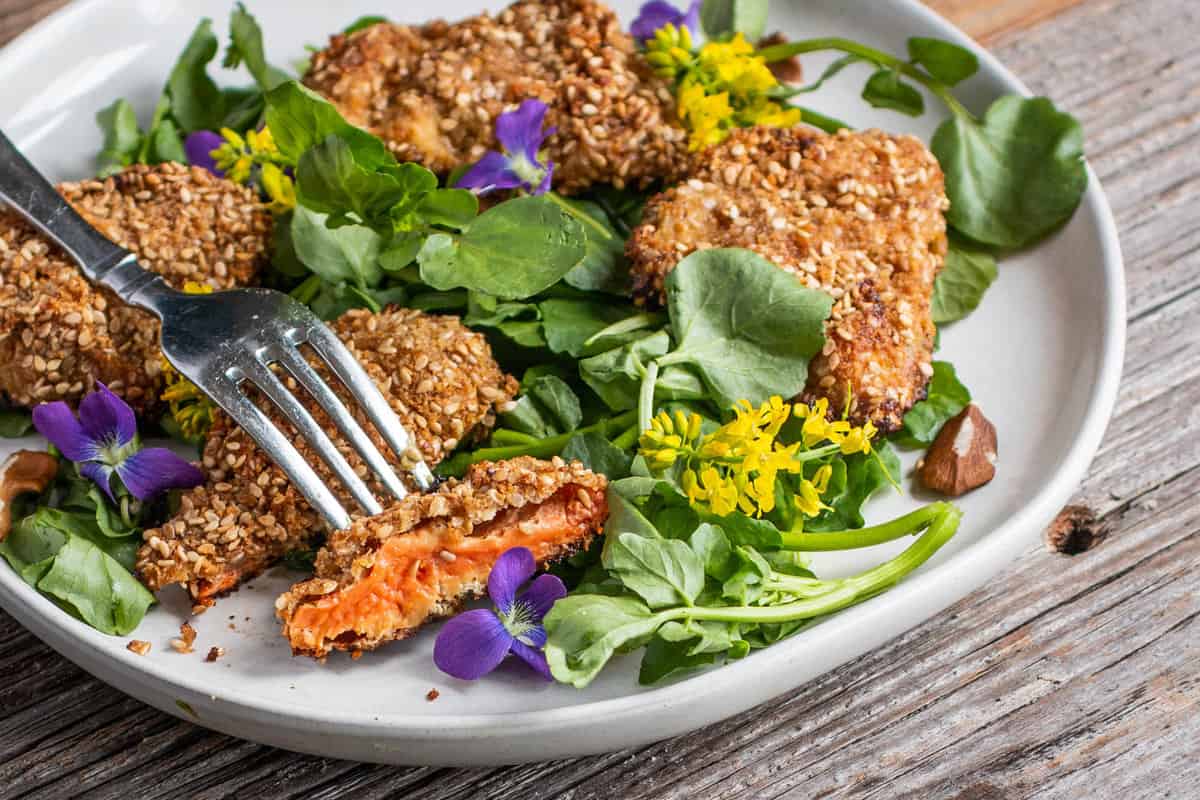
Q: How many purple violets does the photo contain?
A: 5